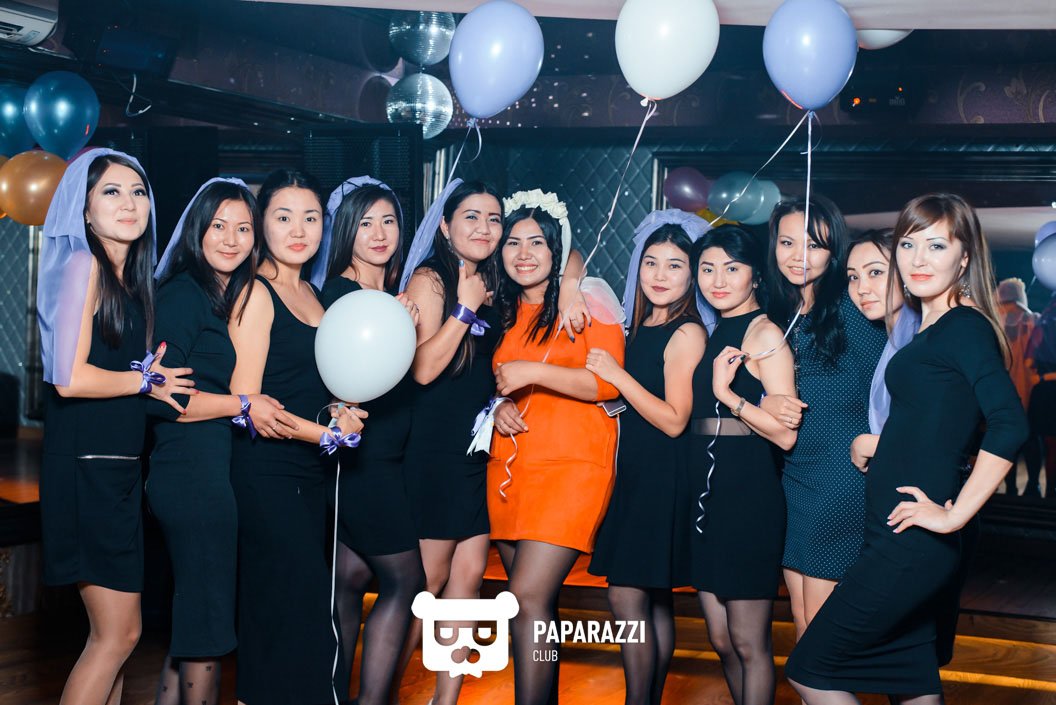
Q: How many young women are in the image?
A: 11